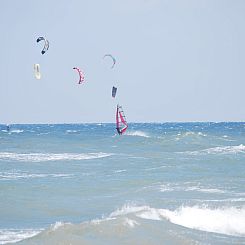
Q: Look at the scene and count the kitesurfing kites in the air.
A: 5